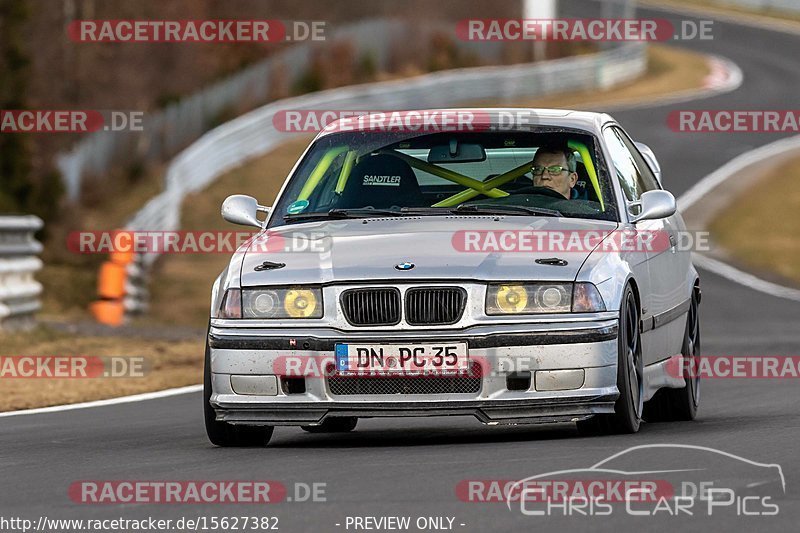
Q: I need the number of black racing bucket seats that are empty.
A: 1